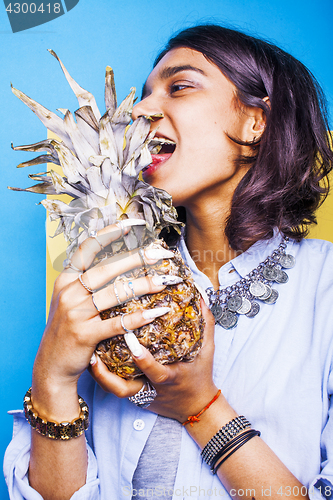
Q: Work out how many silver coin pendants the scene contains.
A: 11